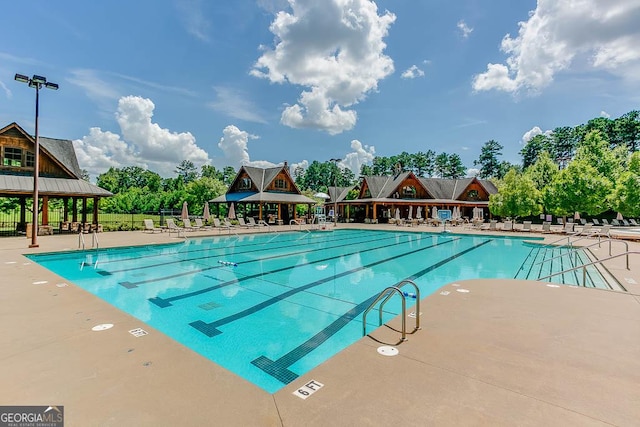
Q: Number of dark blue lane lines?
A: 6